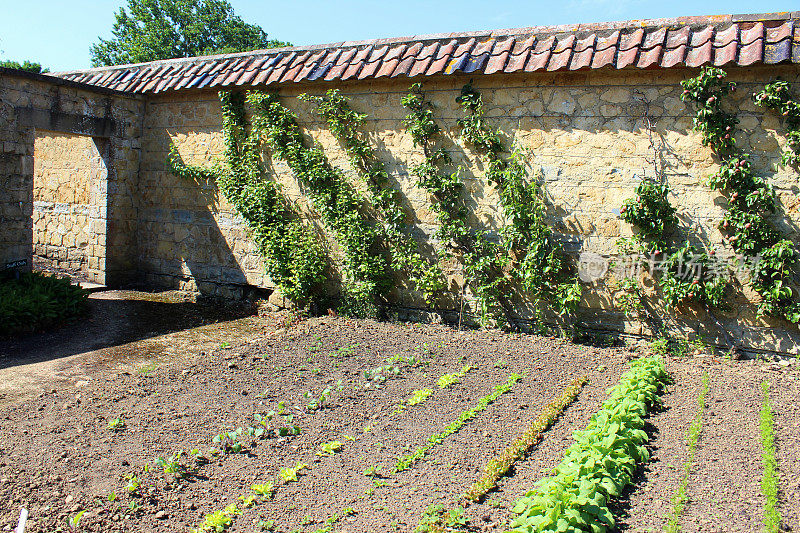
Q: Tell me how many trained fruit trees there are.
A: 8